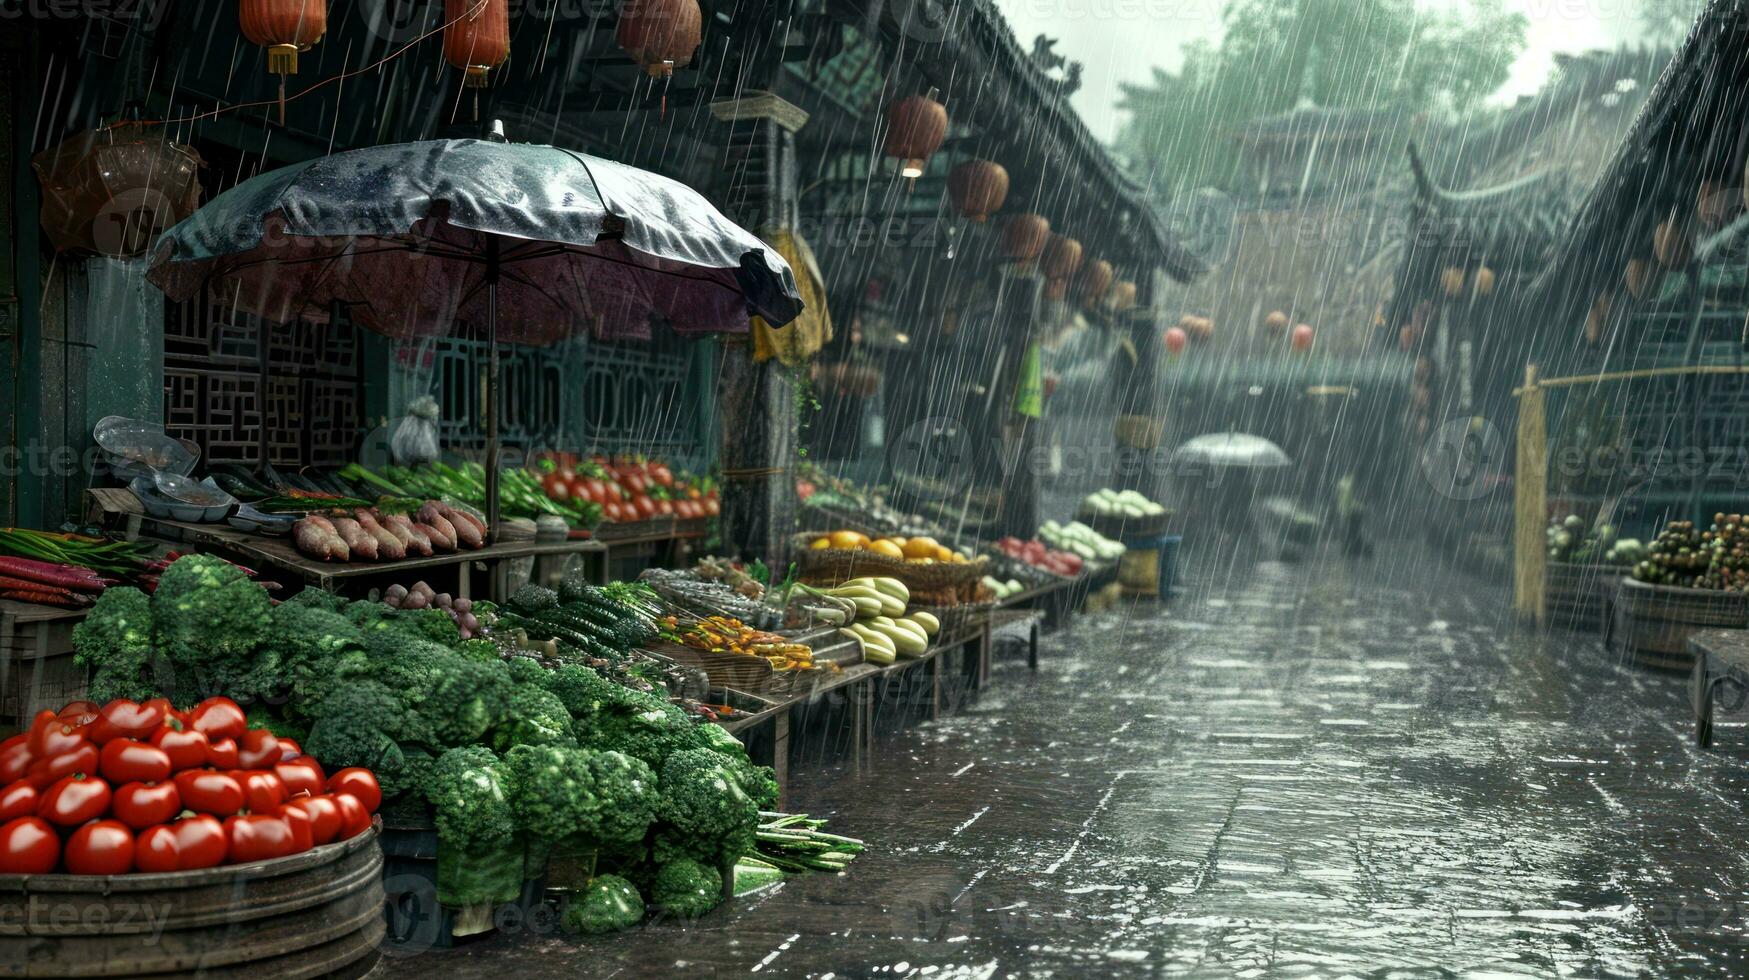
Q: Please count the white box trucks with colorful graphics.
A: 0